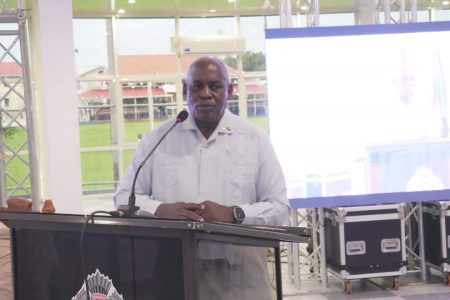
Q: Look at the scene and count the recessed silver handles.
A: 2